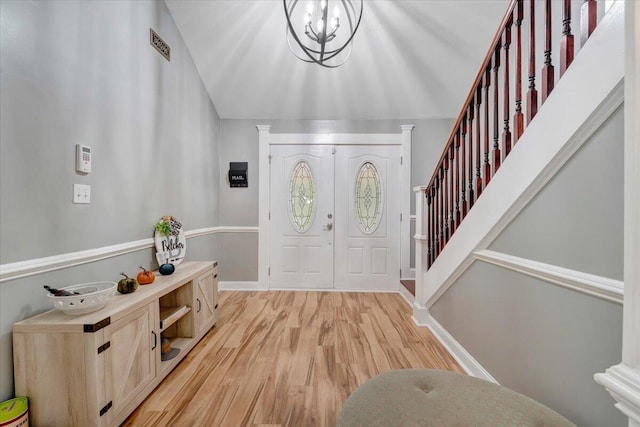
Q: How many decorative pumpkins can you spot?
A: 3